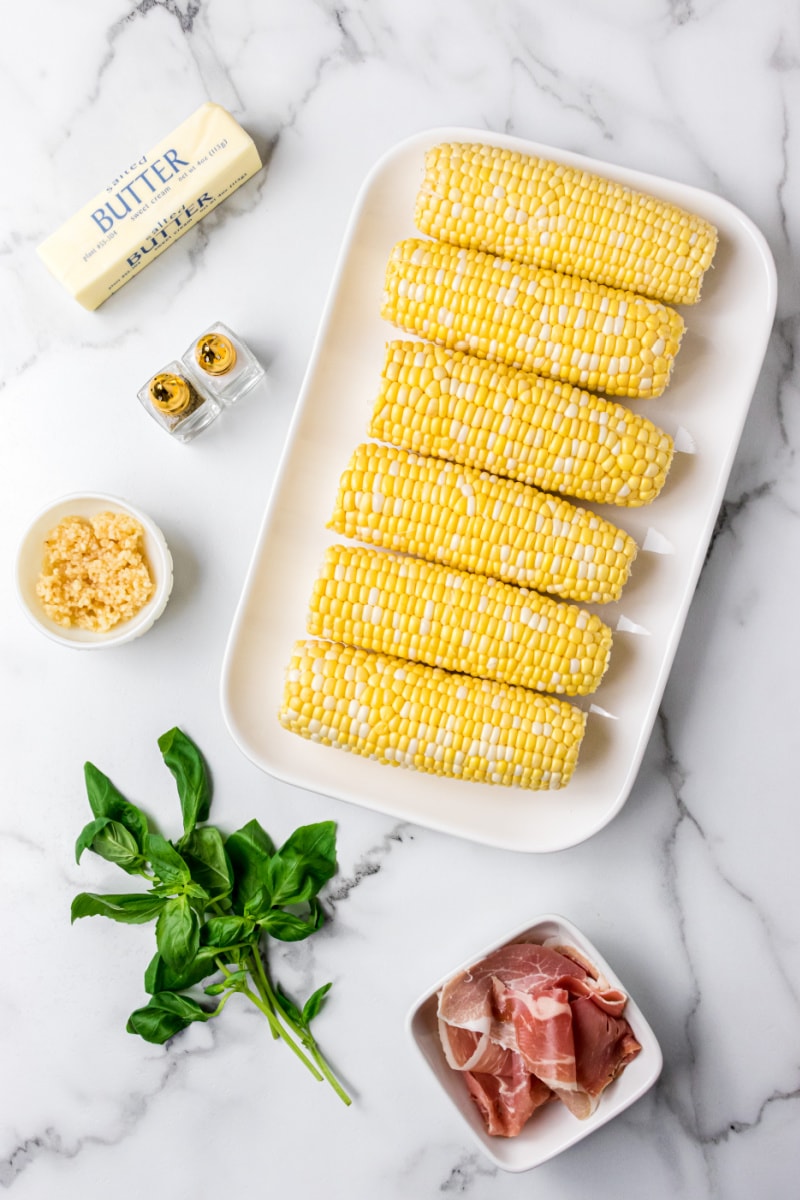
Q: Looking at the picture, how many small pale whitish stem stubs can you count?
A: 4